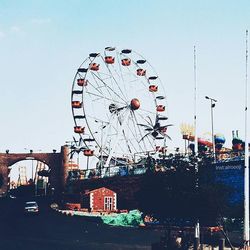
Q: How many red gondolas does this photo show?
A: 12